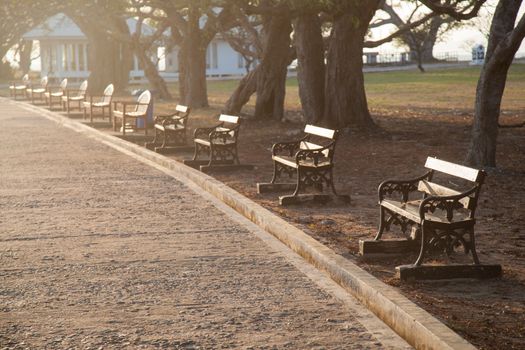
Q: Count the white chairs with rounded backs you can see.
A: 6